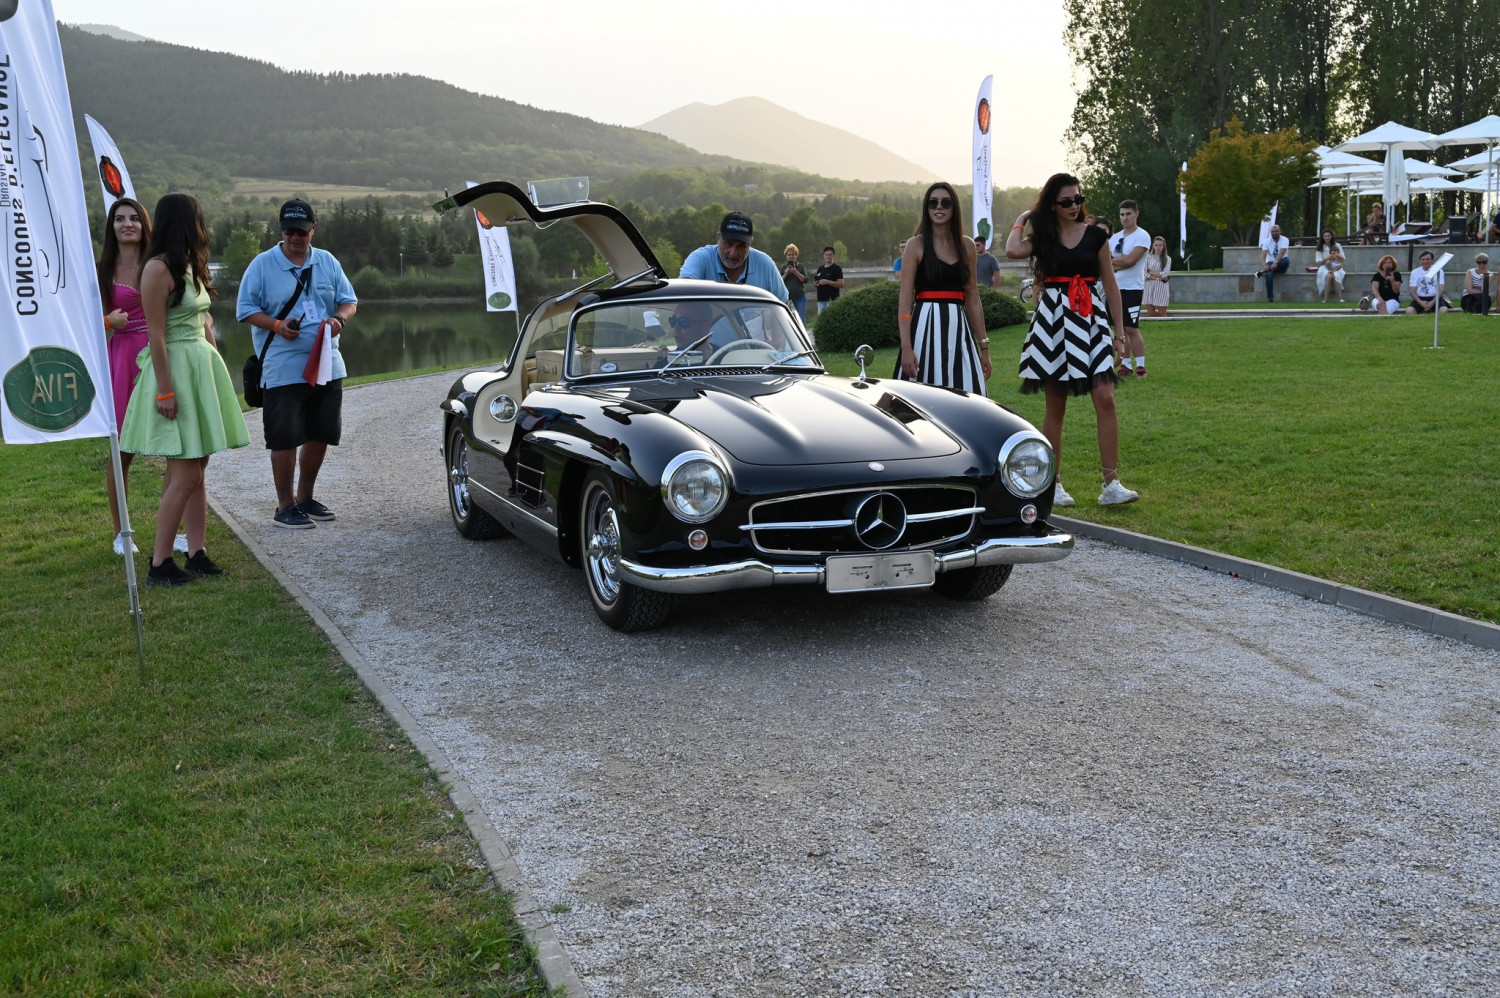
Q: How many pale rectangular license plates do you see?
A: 1